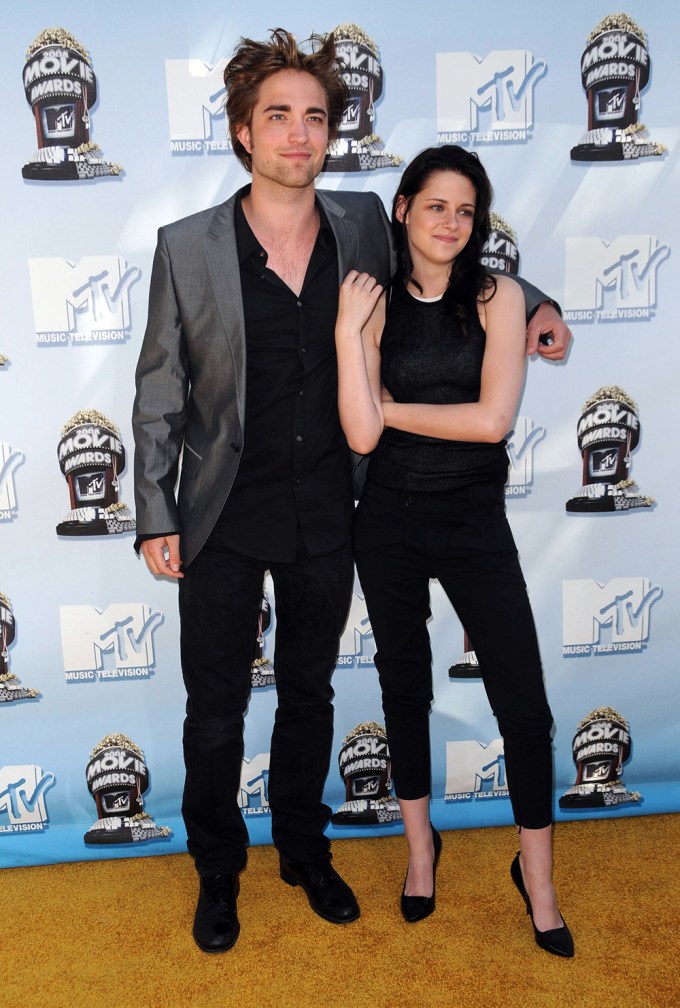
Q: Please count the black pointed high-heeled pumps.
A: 2